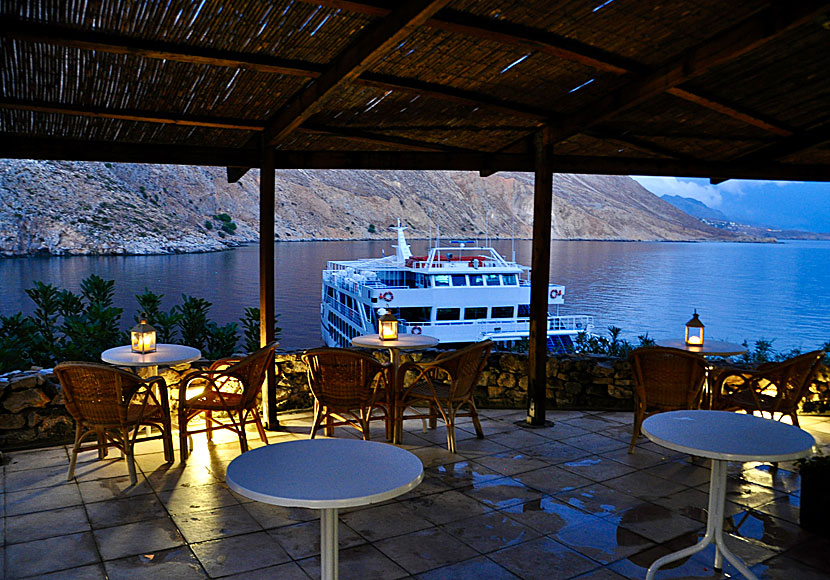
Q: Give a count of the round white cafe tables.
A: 5